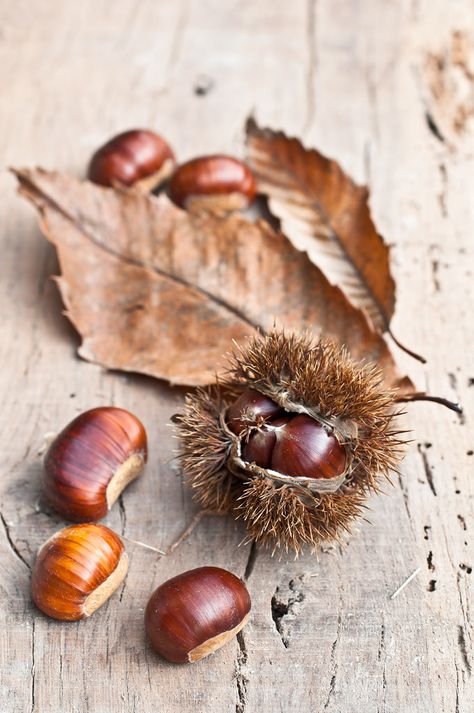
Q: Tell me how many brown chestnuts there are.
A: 8